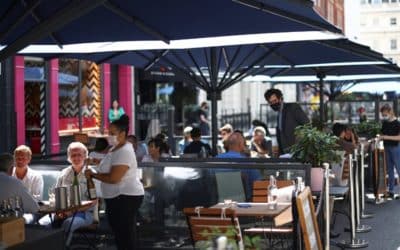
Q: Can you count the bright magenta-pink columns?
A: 4